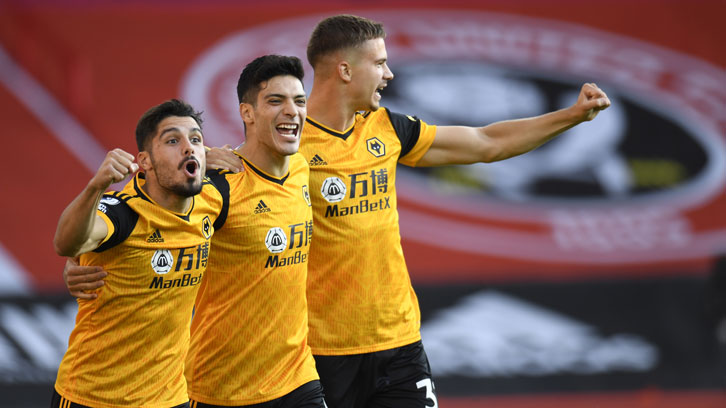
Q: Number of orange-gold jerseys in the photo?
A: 3